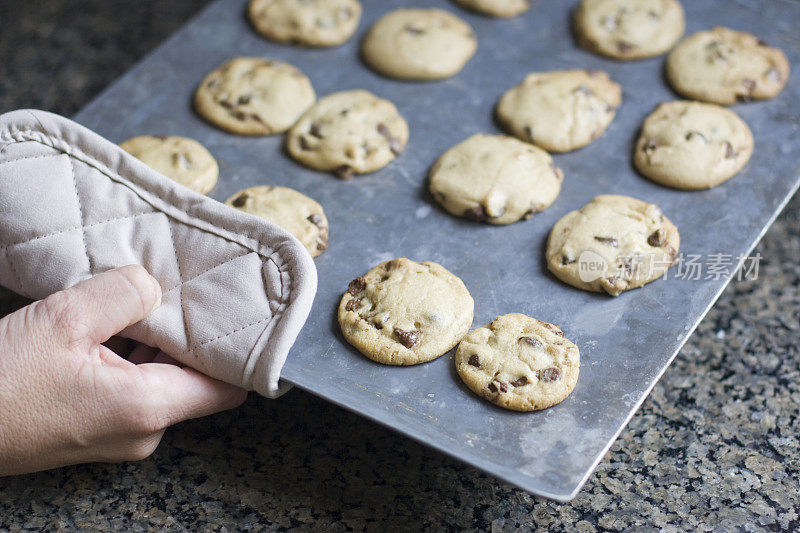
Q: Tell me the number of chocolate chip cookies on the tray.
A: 15